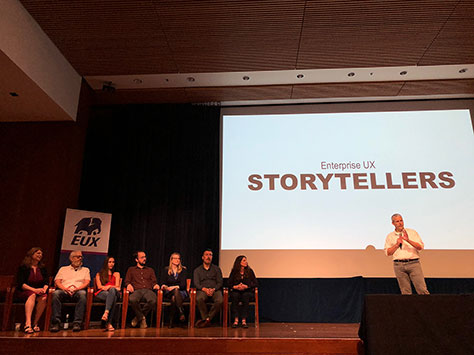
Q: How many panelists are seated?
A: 7